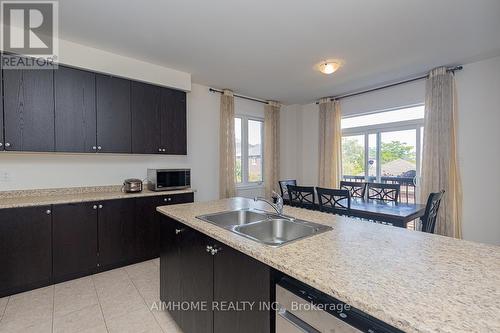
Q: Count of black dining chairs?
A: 6